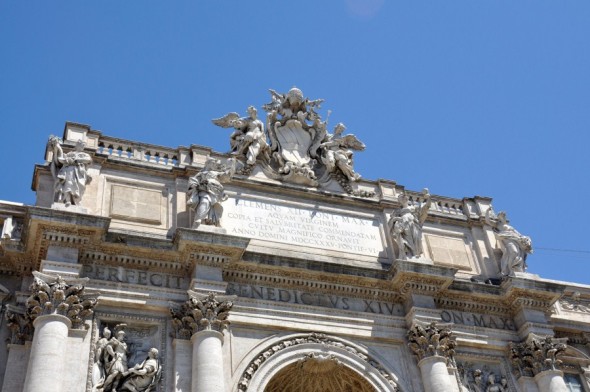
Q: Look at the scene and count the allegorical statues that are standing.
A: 4